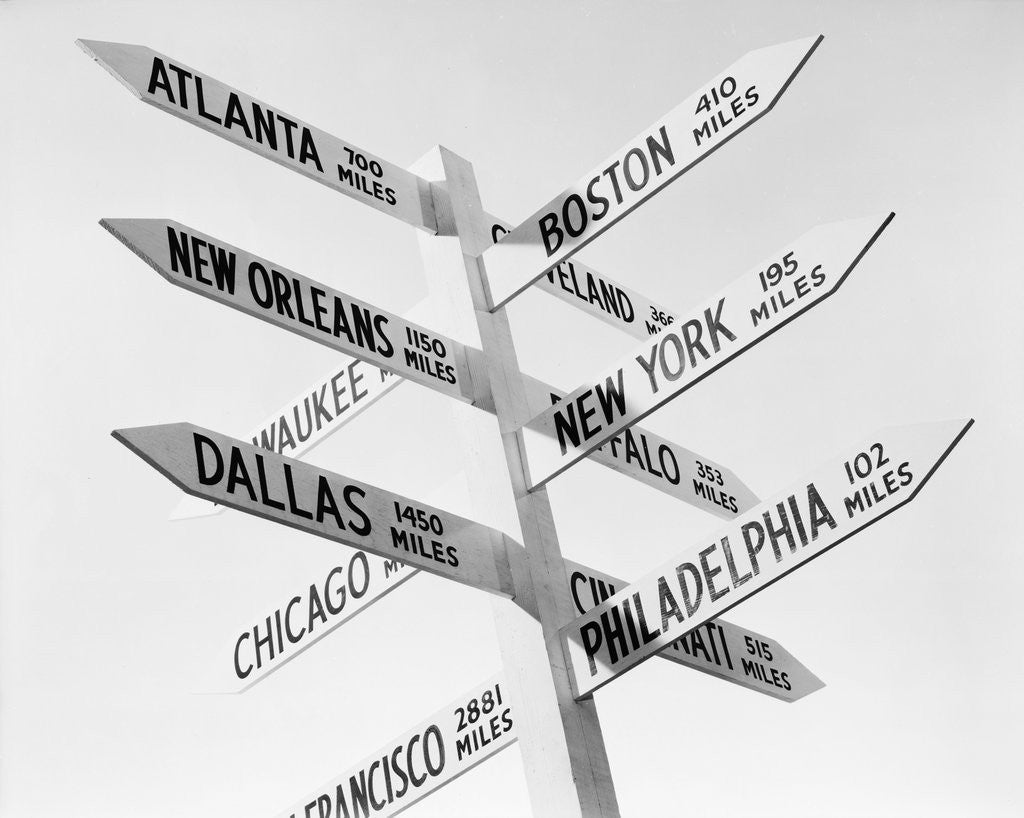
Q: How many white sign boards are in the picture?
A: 12